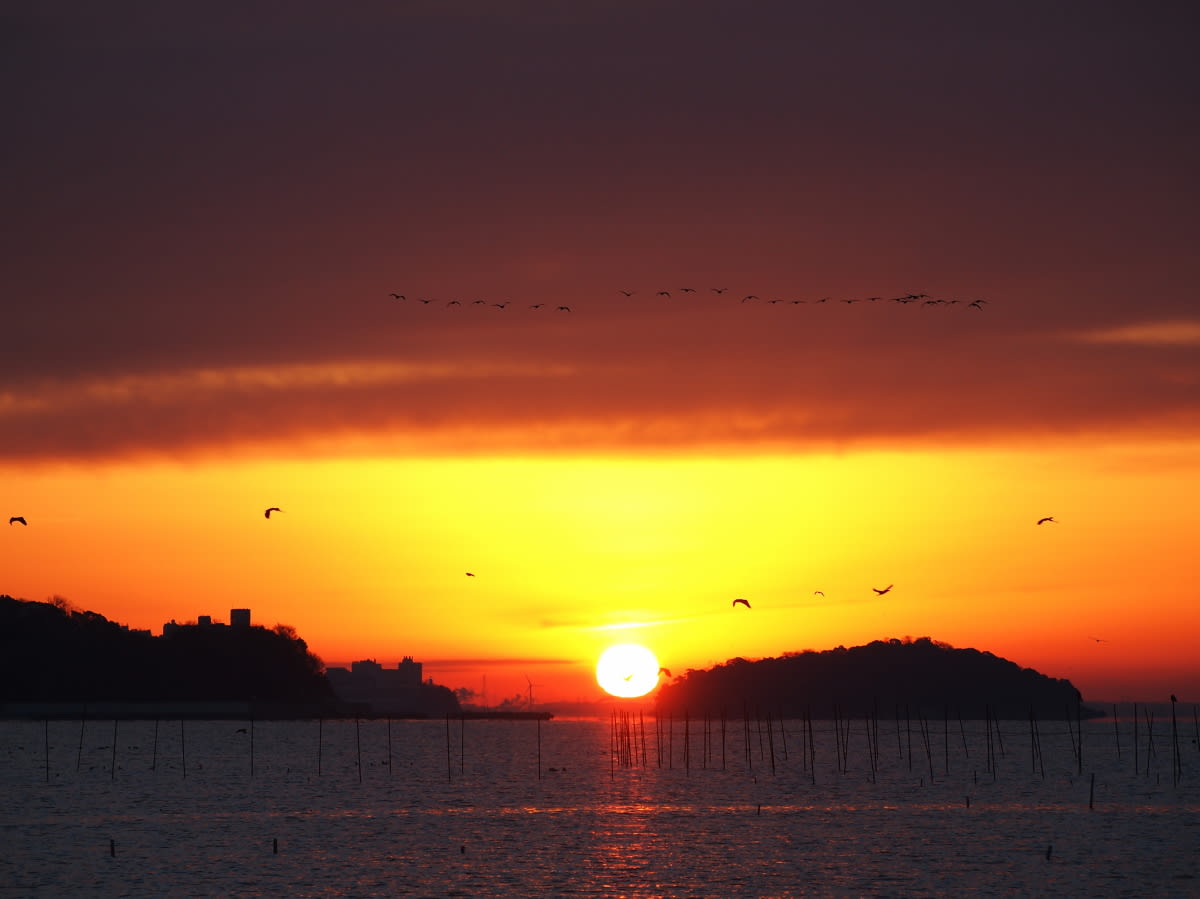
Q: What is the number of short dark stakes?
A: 7